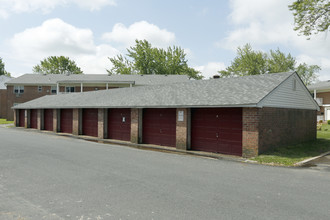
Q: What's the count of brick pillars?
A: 9